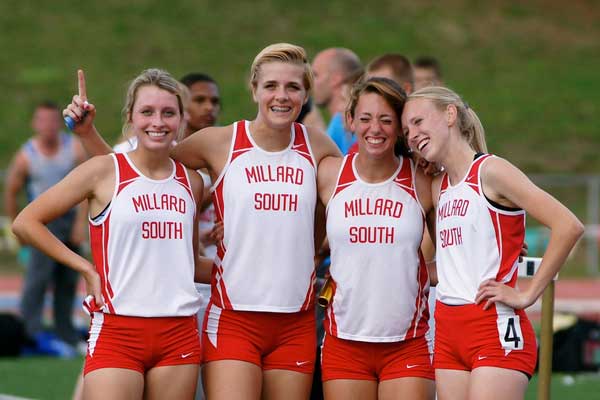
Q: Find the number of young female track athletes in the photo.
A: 4